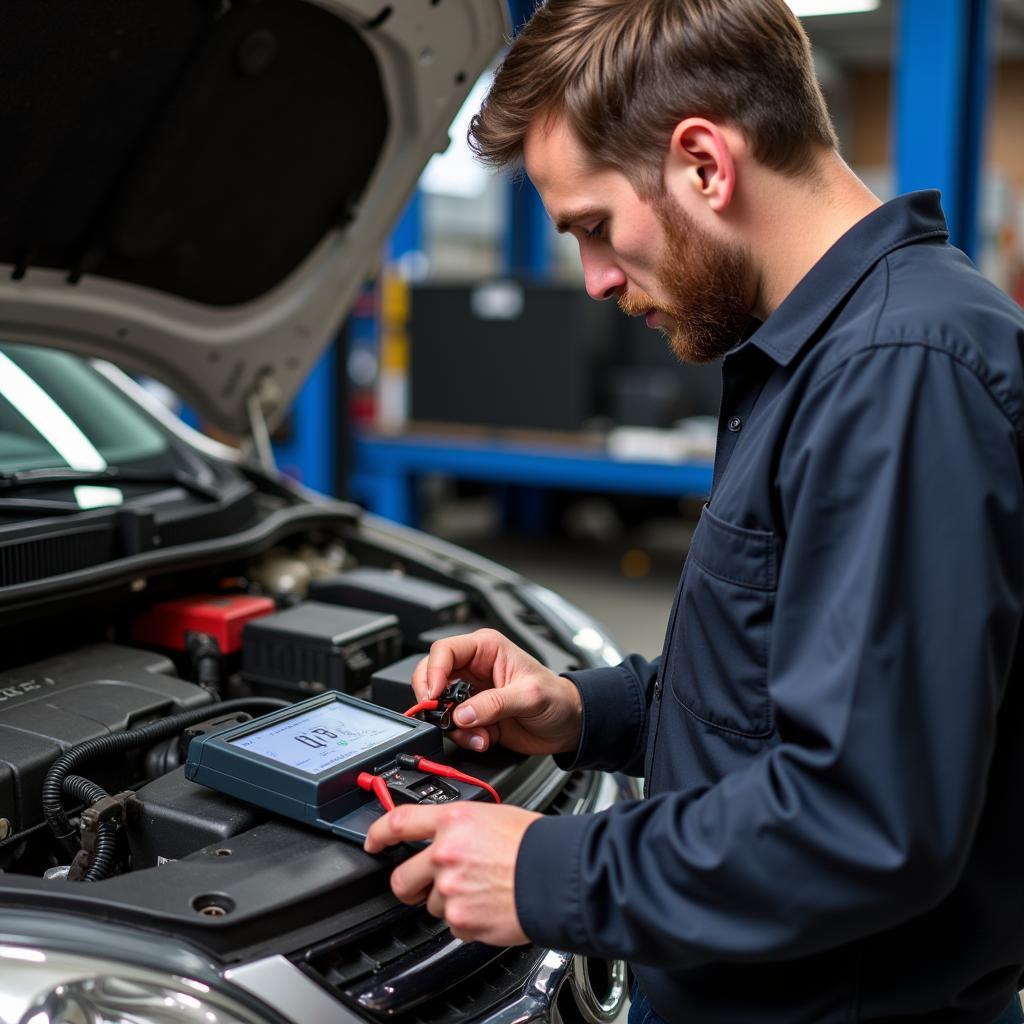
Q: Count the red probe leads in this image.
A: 3